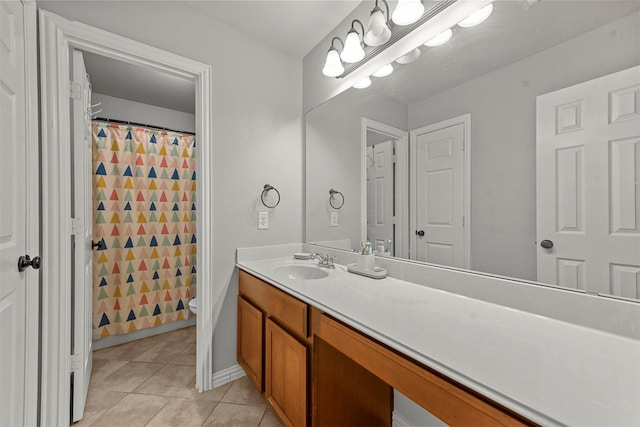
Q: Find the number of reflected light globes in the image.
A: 5